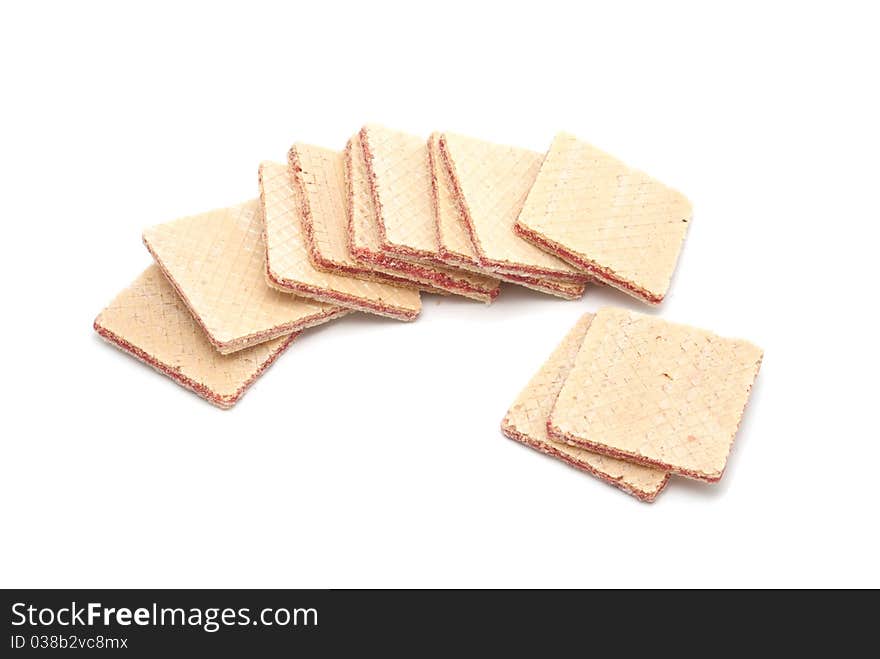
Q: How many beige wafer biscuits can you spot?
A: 11